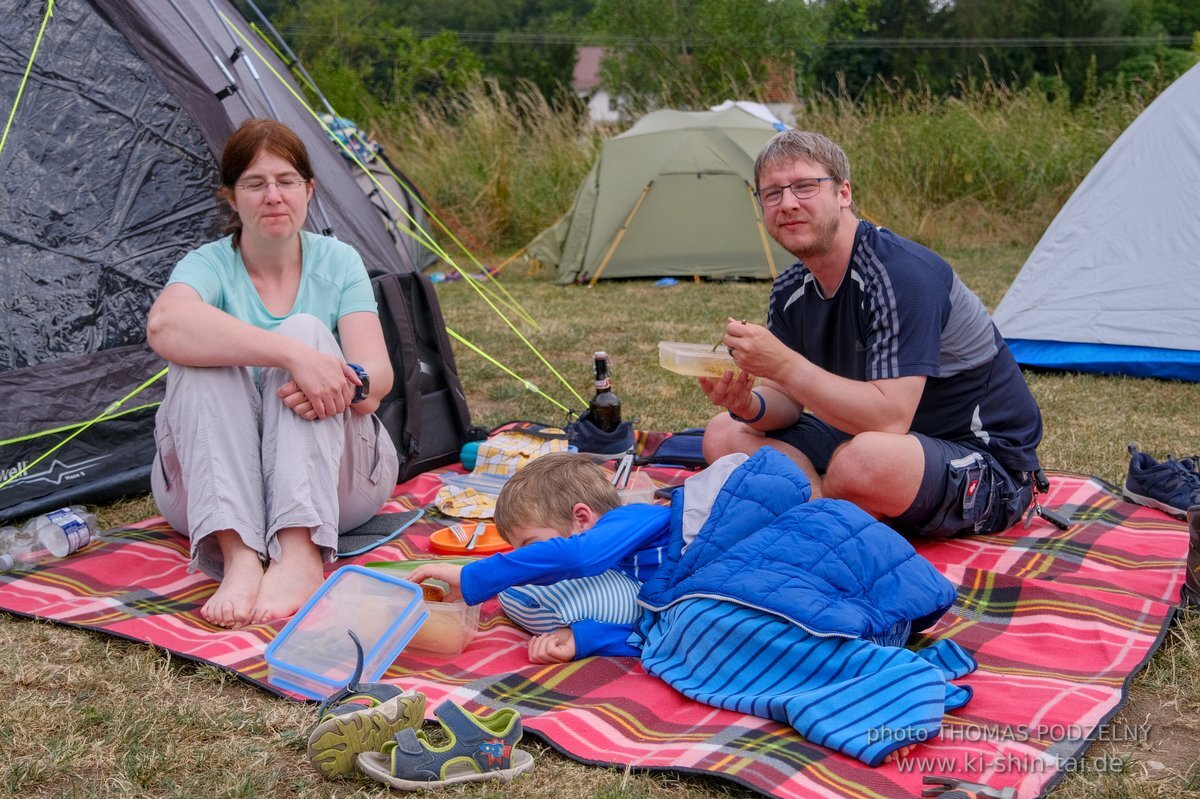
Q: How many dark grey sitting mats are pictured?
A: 1